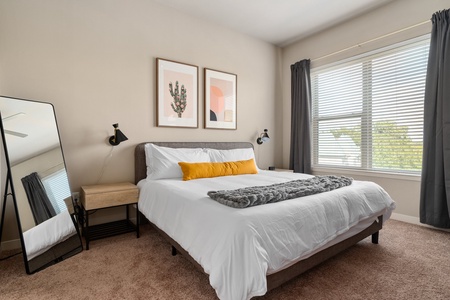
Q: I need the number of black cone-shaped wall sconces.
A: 2